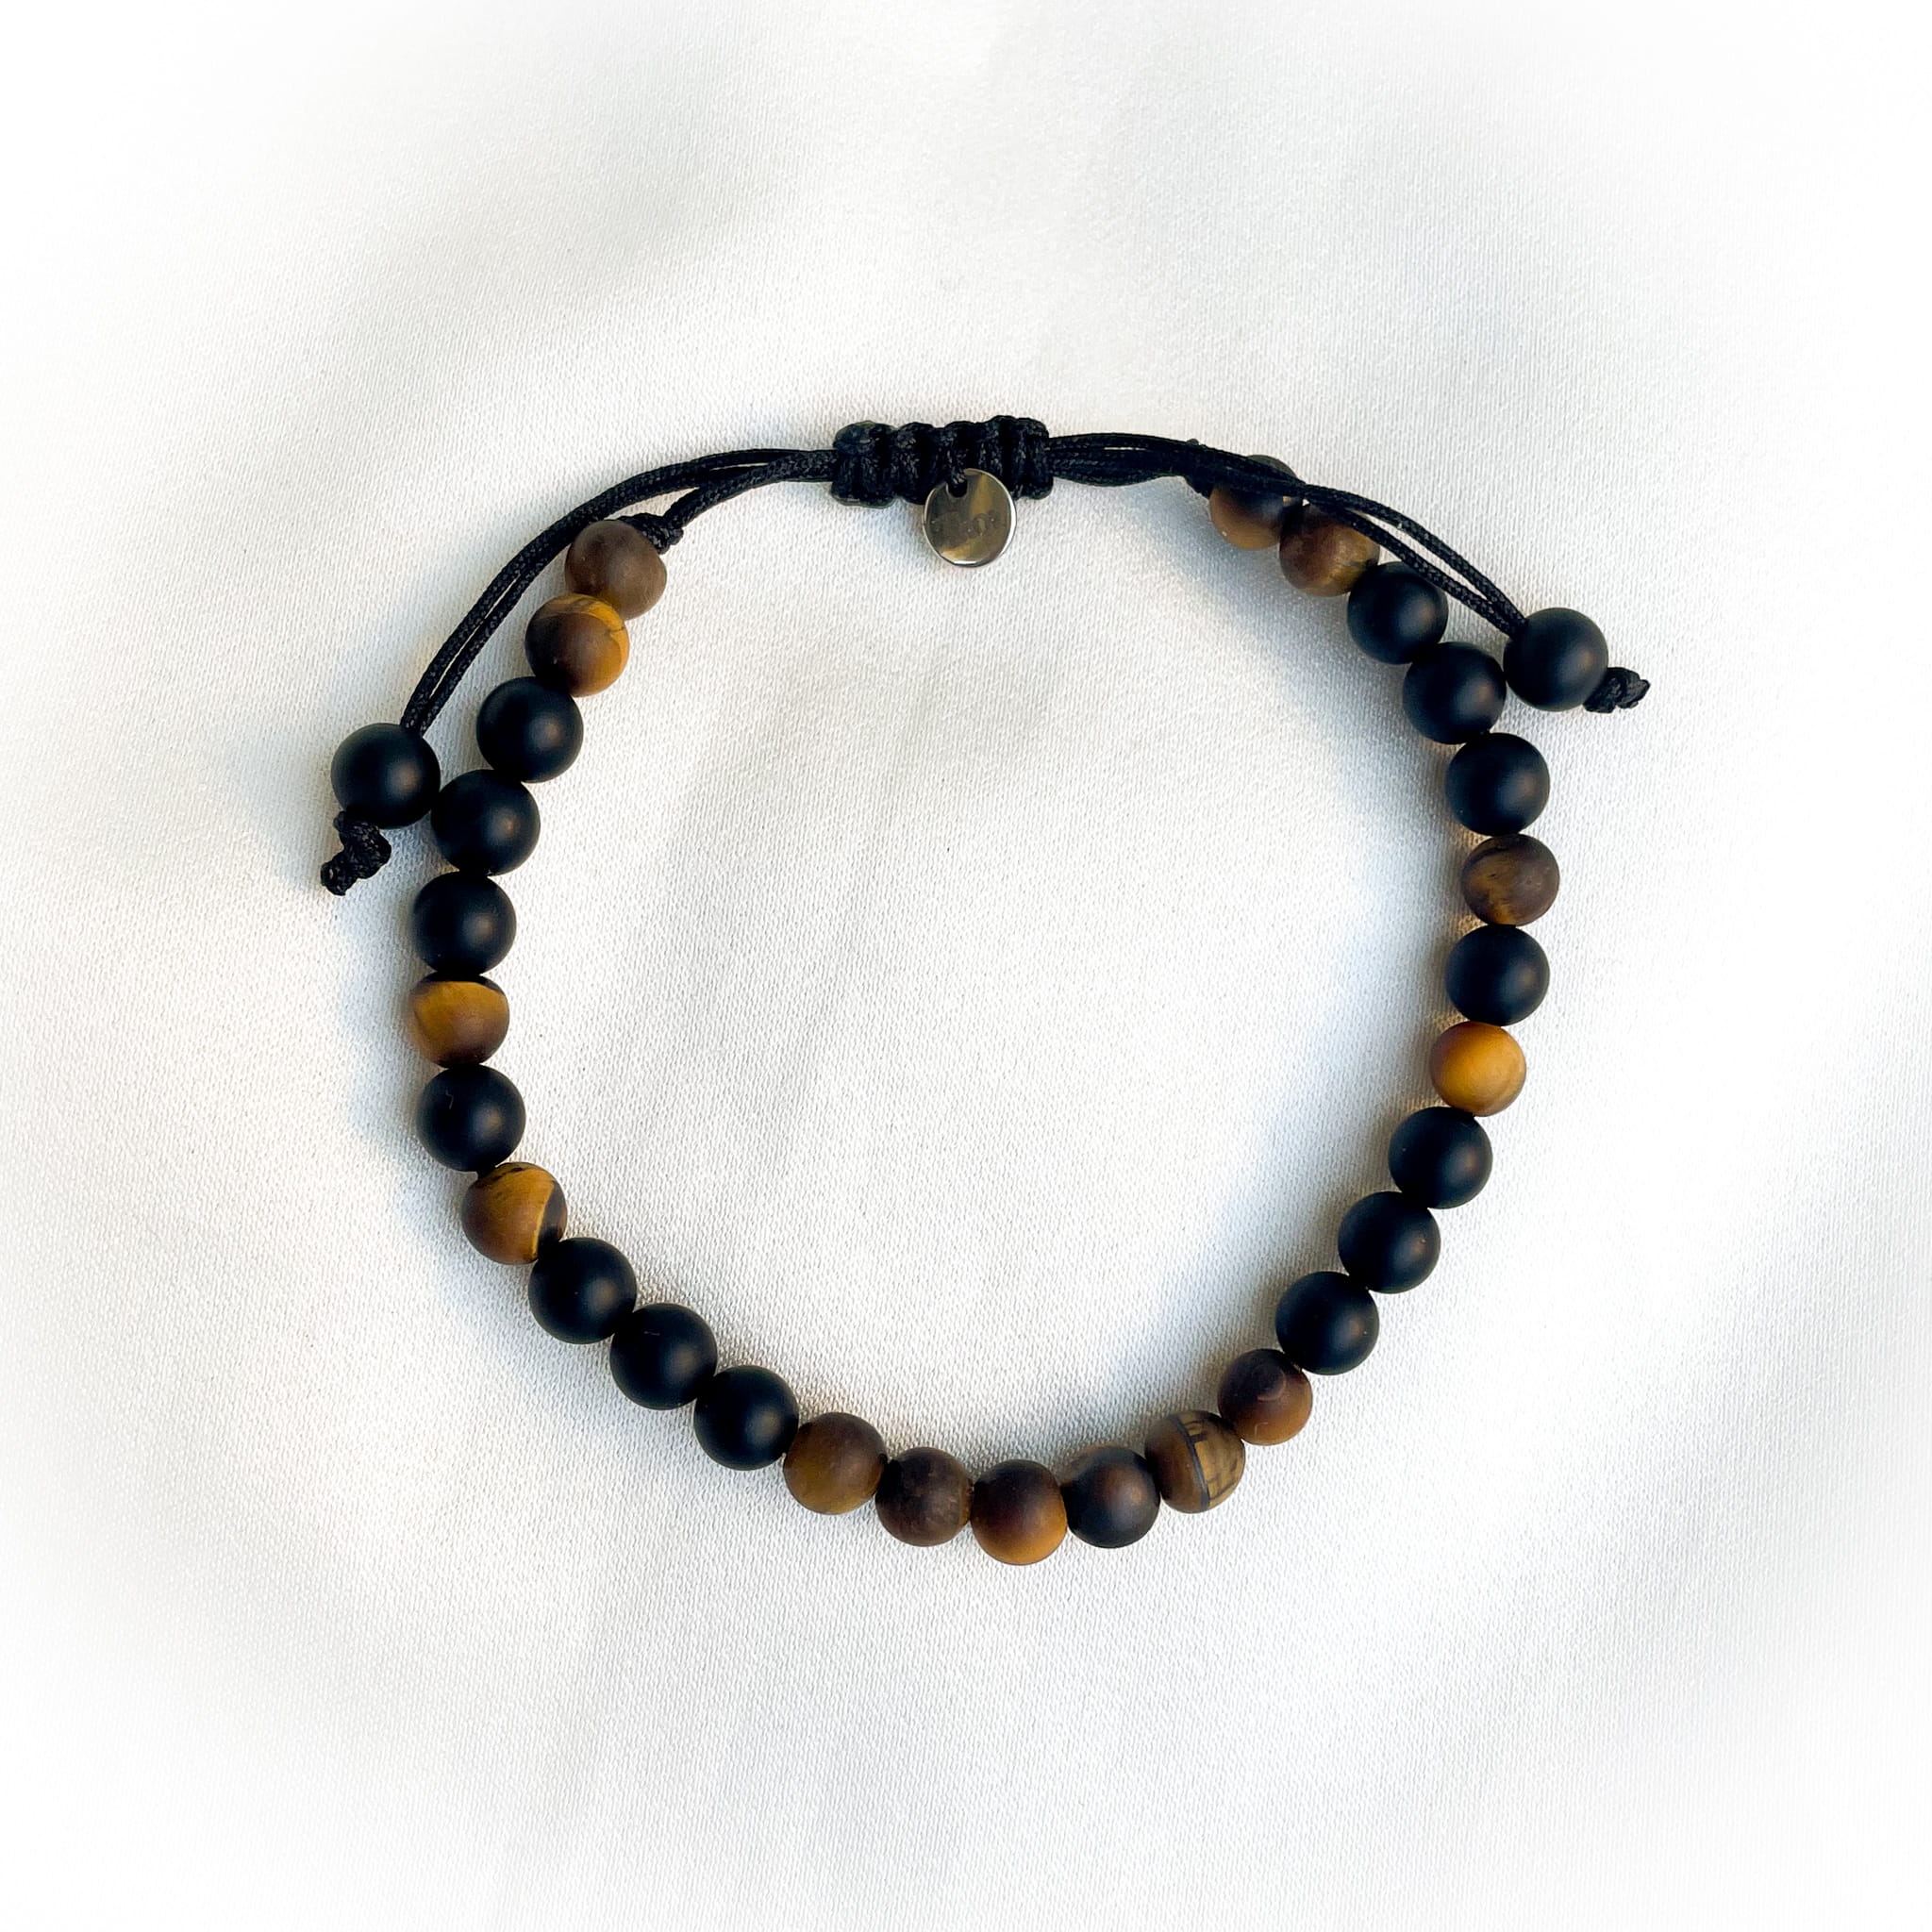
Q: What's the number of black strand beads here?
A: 14